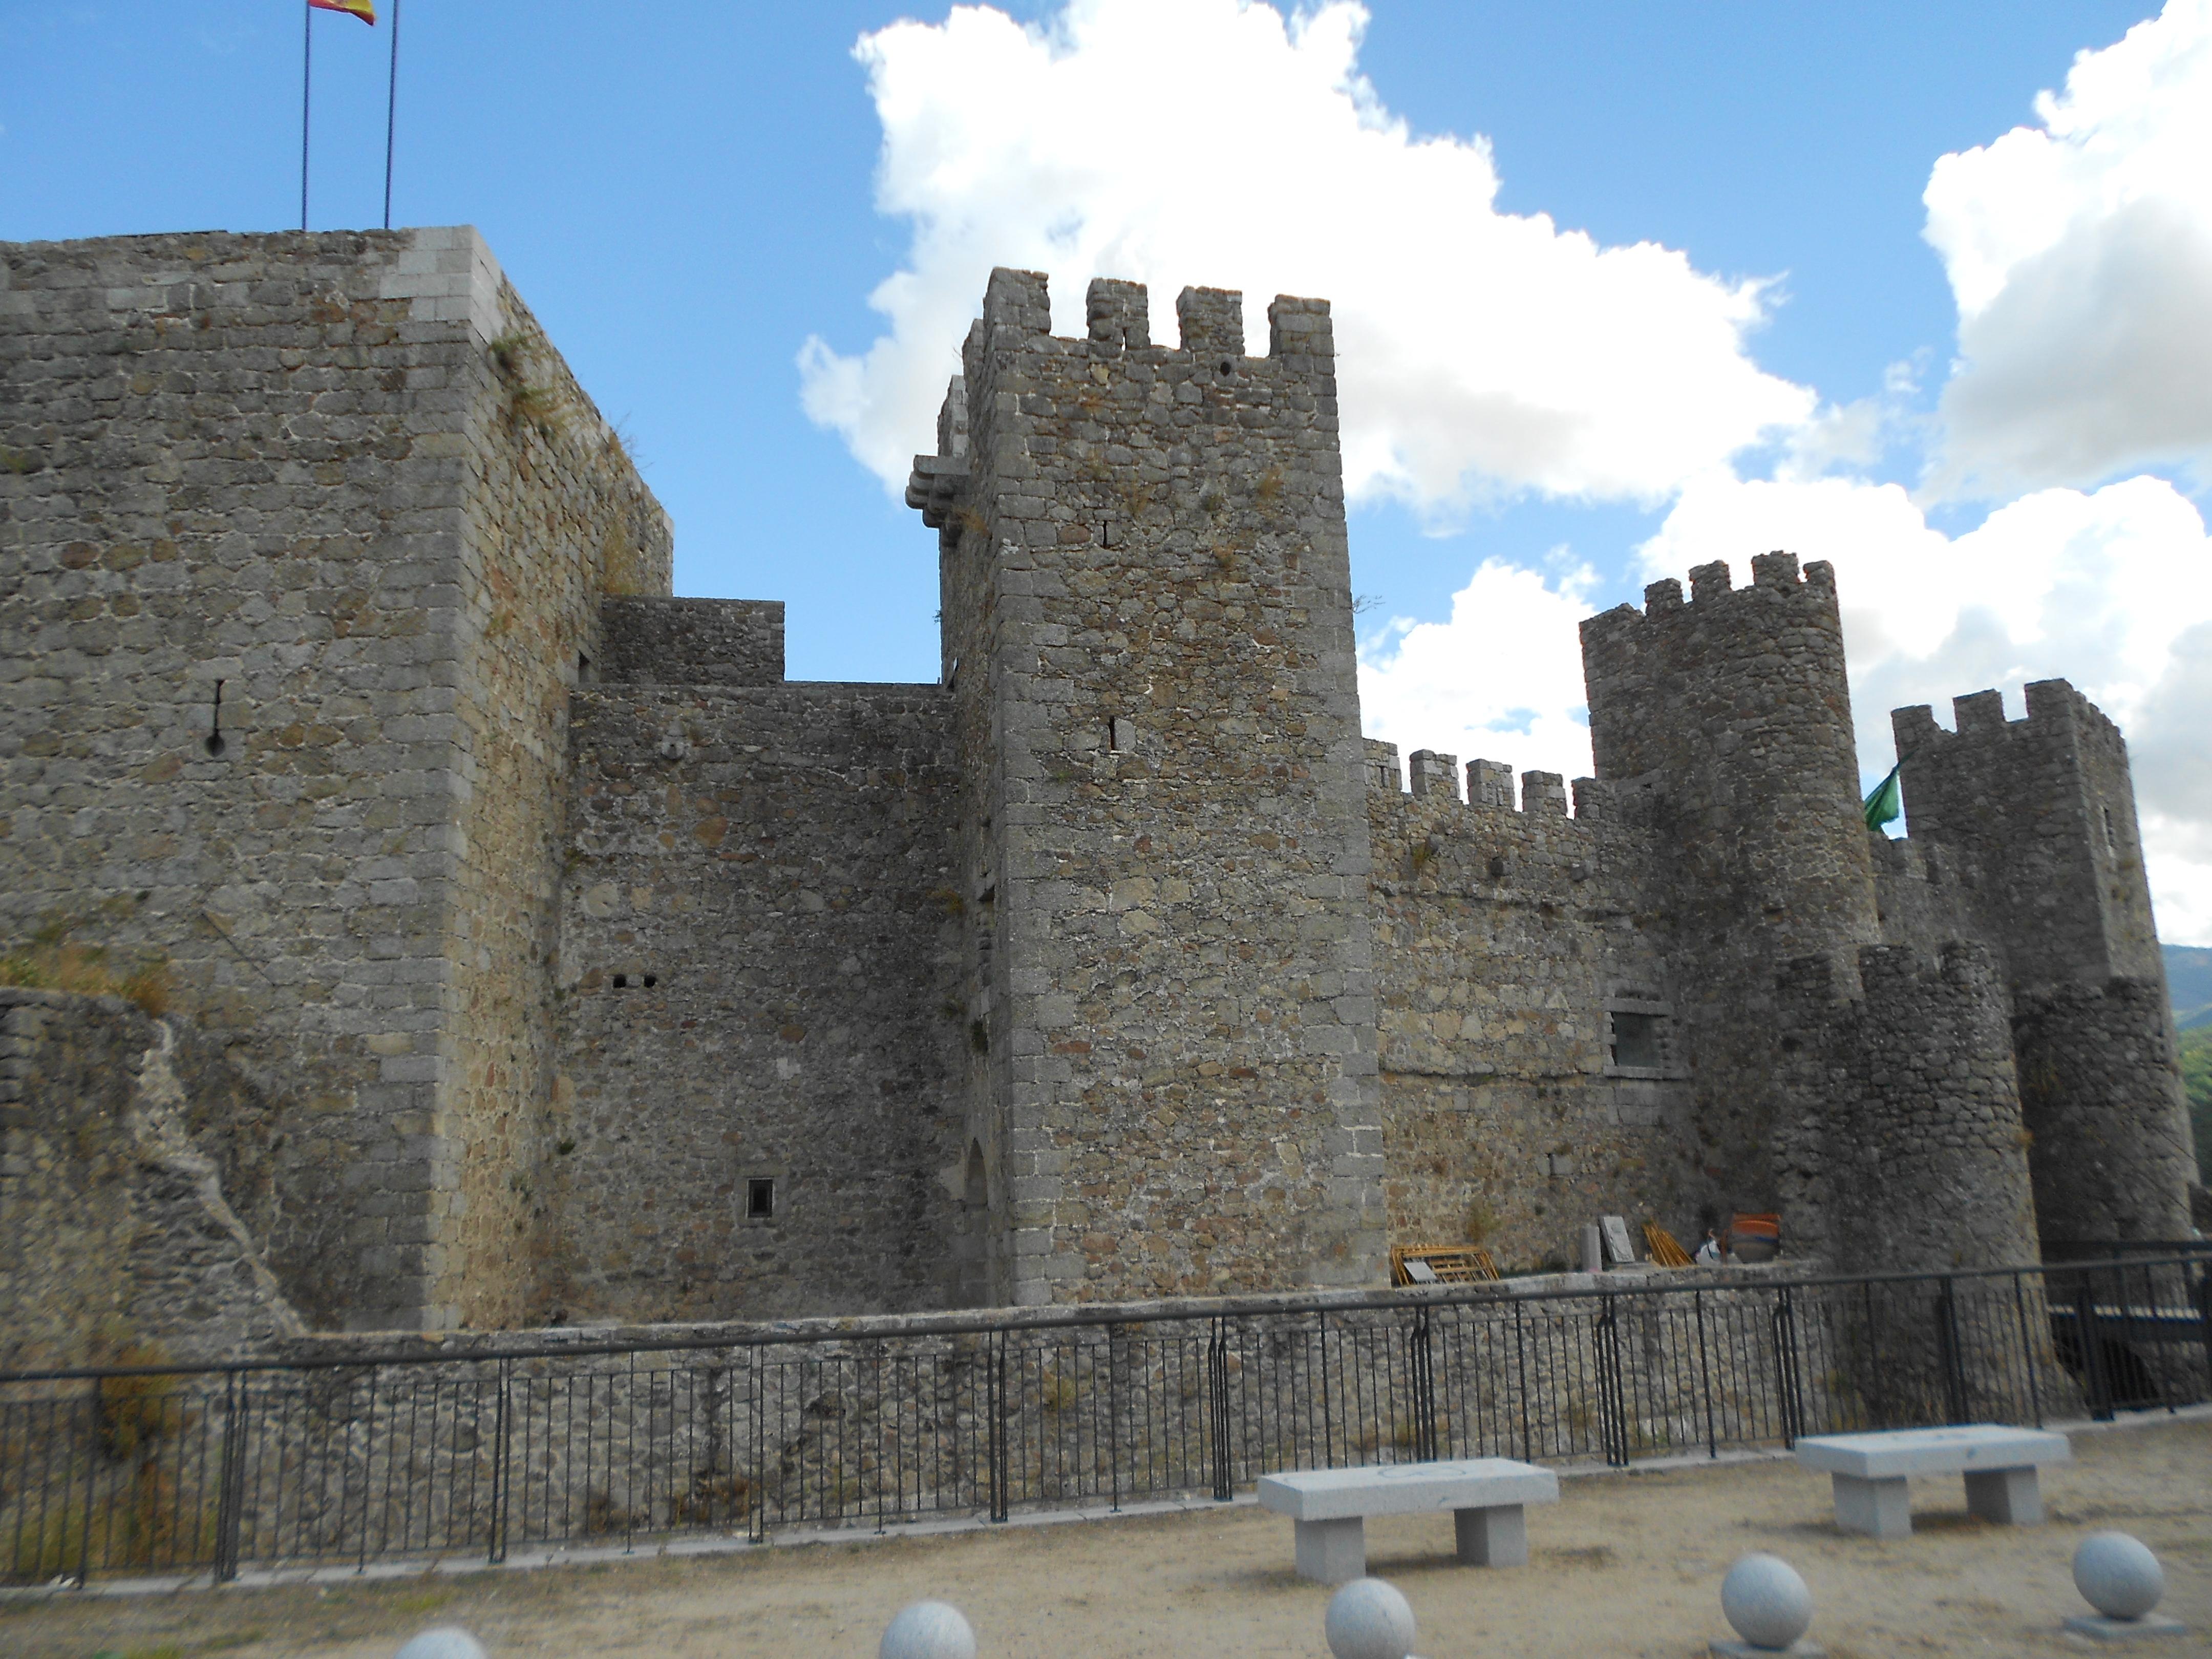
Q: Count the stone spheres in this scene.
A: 5